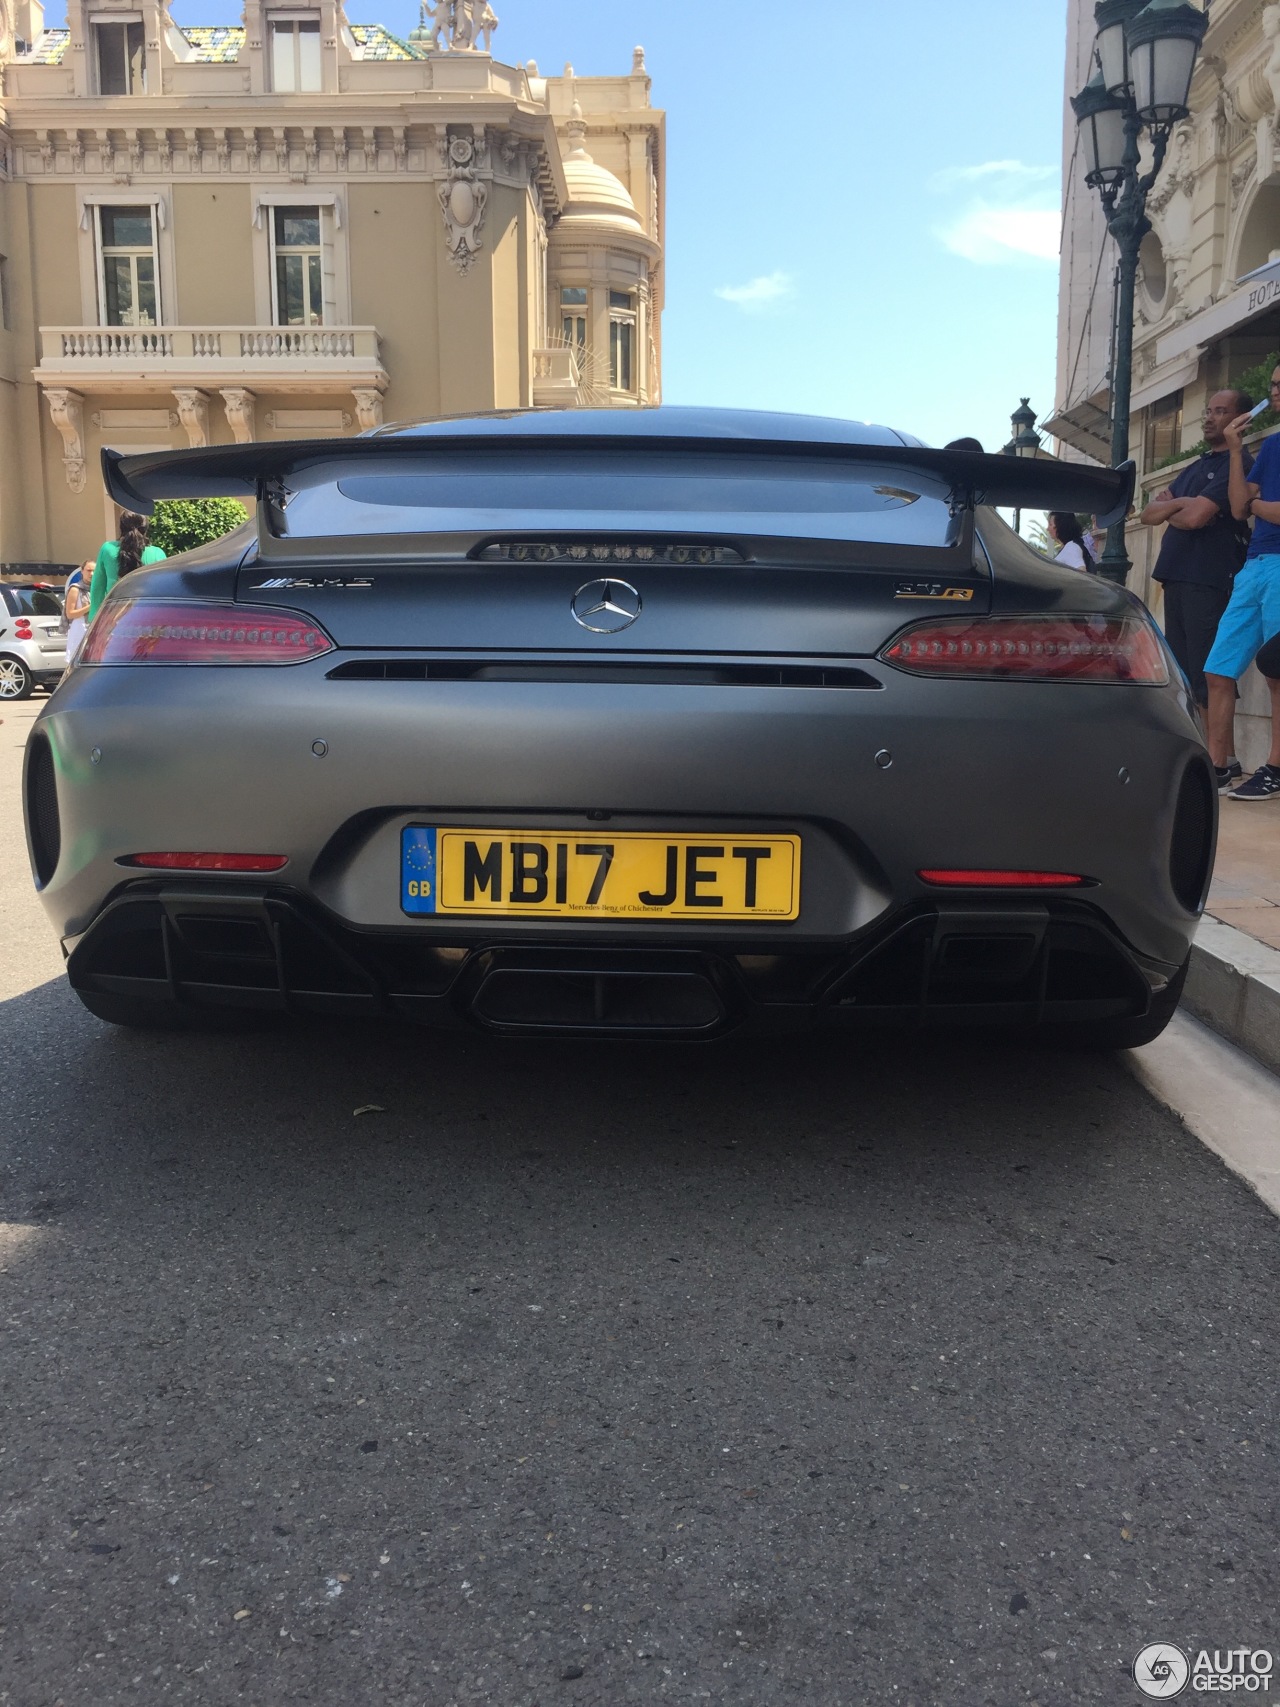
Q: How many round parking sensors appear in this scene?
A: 4